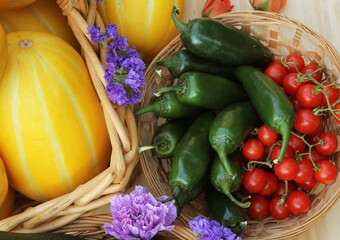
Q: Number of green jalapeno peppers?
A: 11